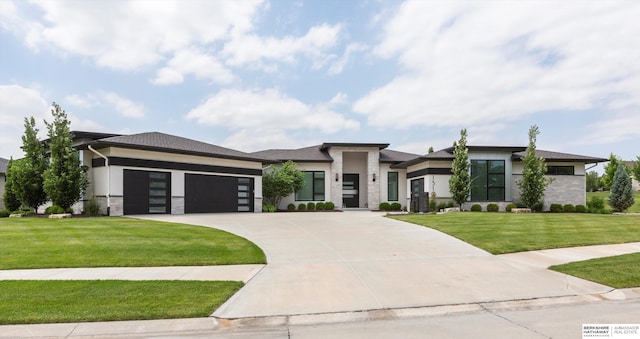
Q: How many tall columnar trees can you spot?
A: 4